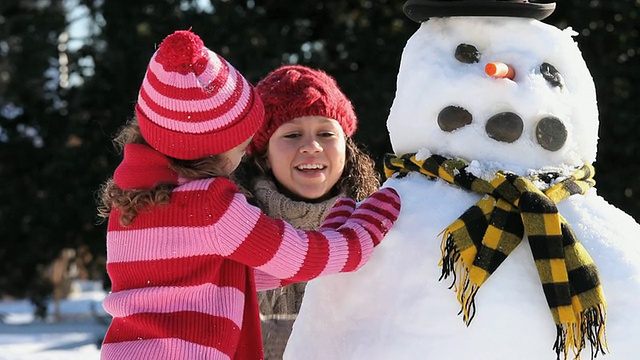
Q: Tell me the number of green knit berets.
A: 0